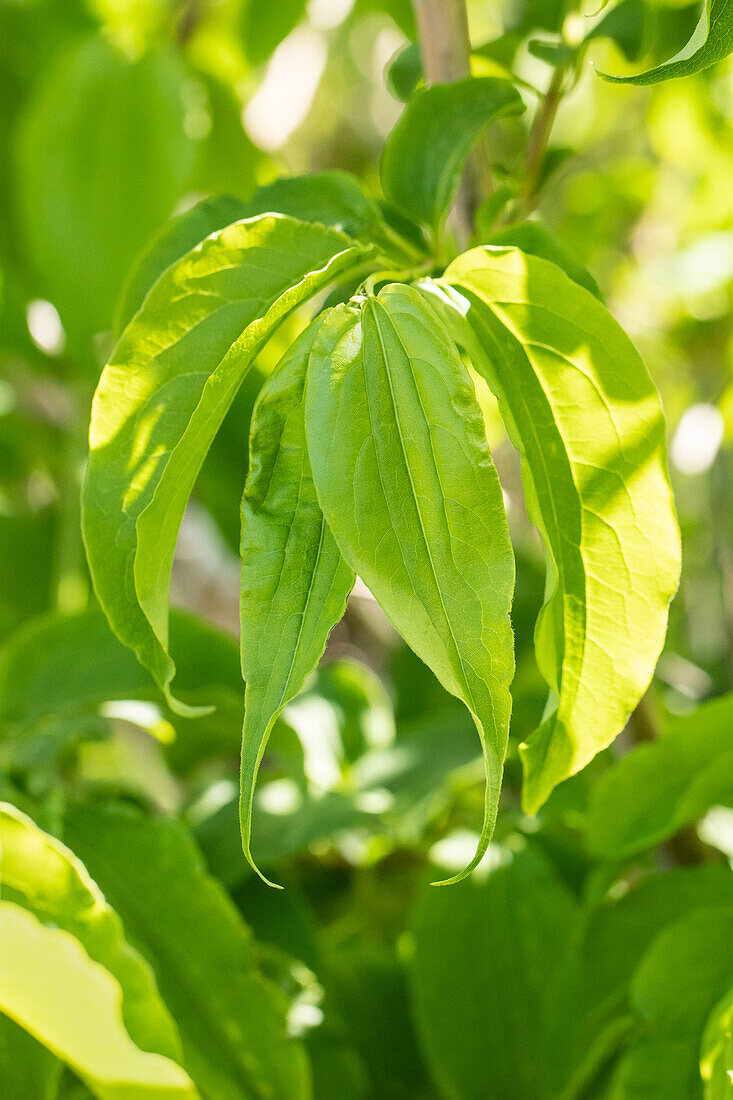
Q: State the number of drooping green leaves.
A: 4